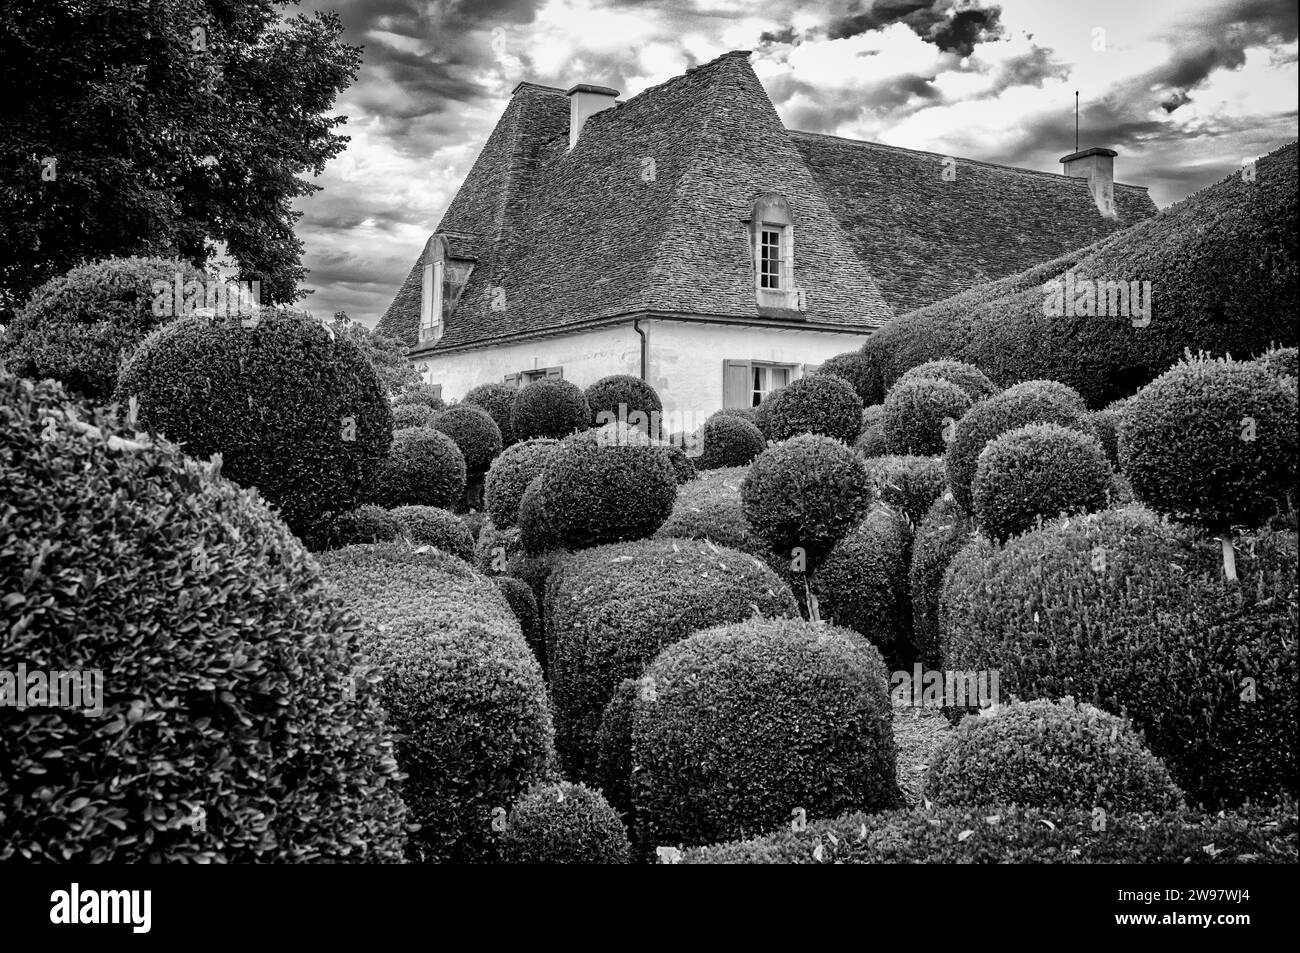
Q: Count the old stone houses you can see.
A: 1